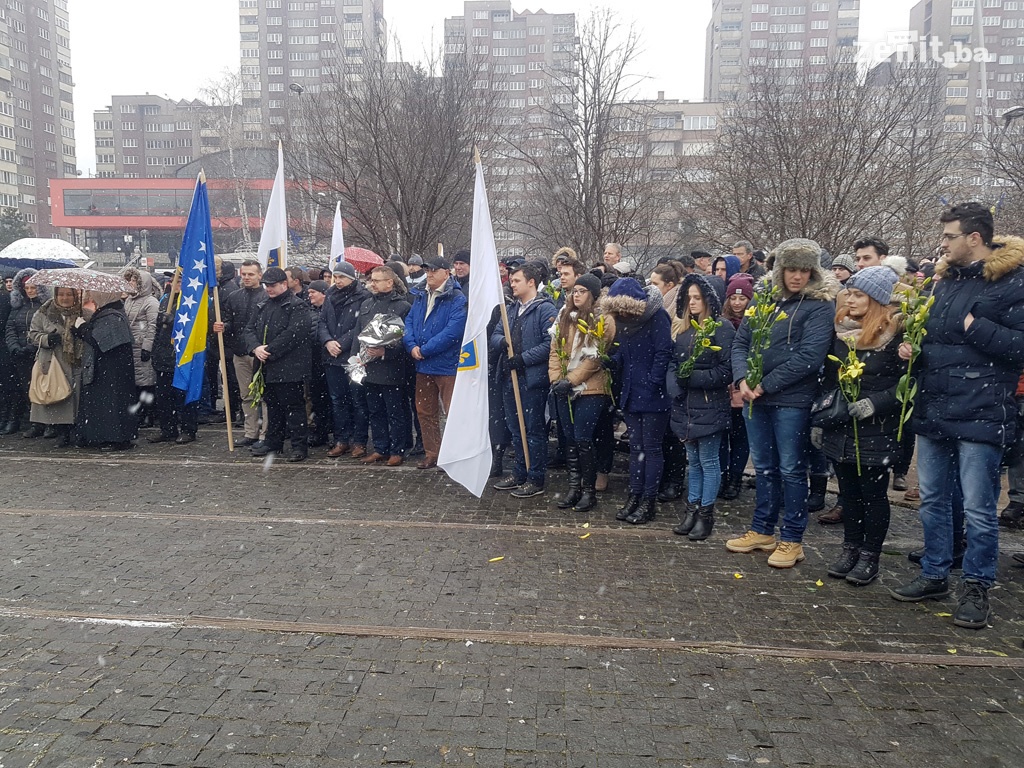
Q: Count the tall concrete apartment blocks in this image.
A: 5